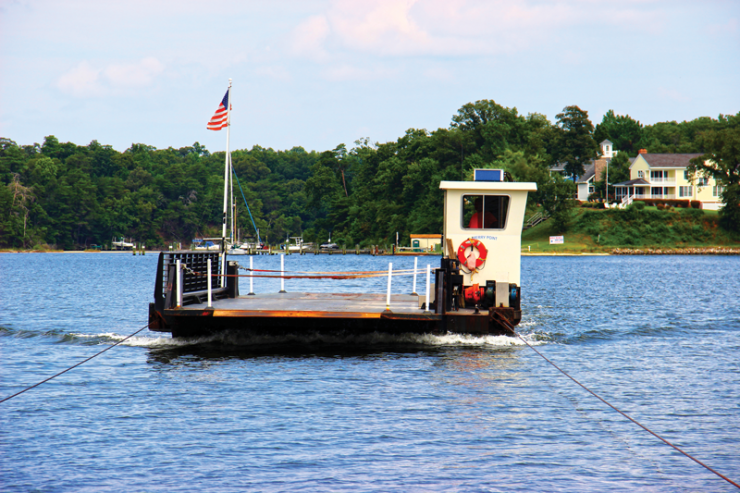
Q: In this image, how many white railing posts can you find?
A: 7